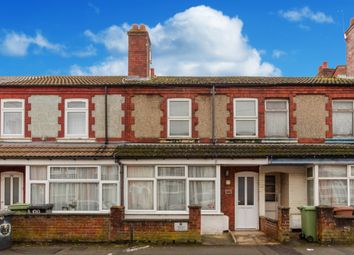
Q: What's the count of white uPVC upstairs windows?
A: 4